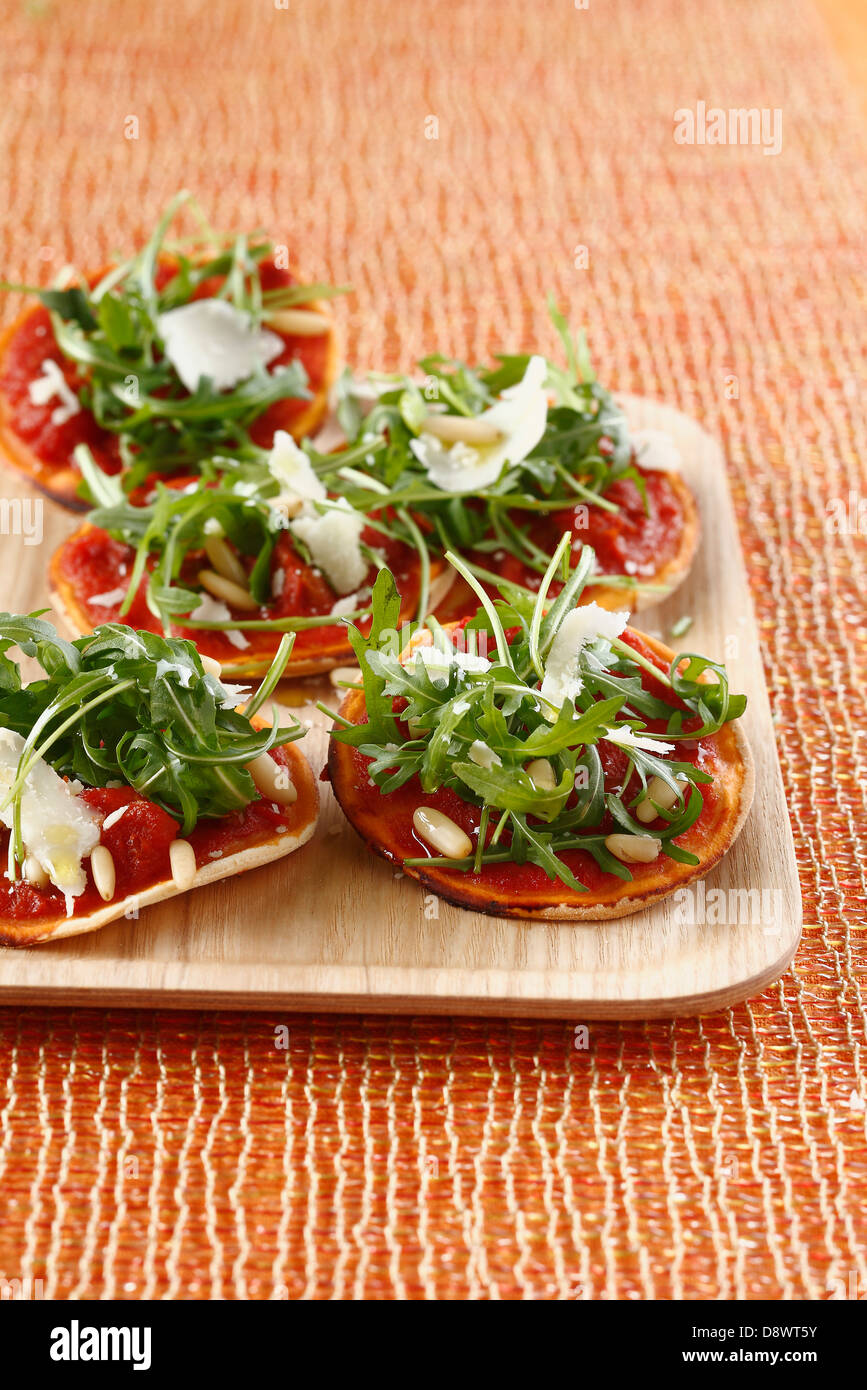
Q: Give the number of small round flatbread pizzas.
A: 5